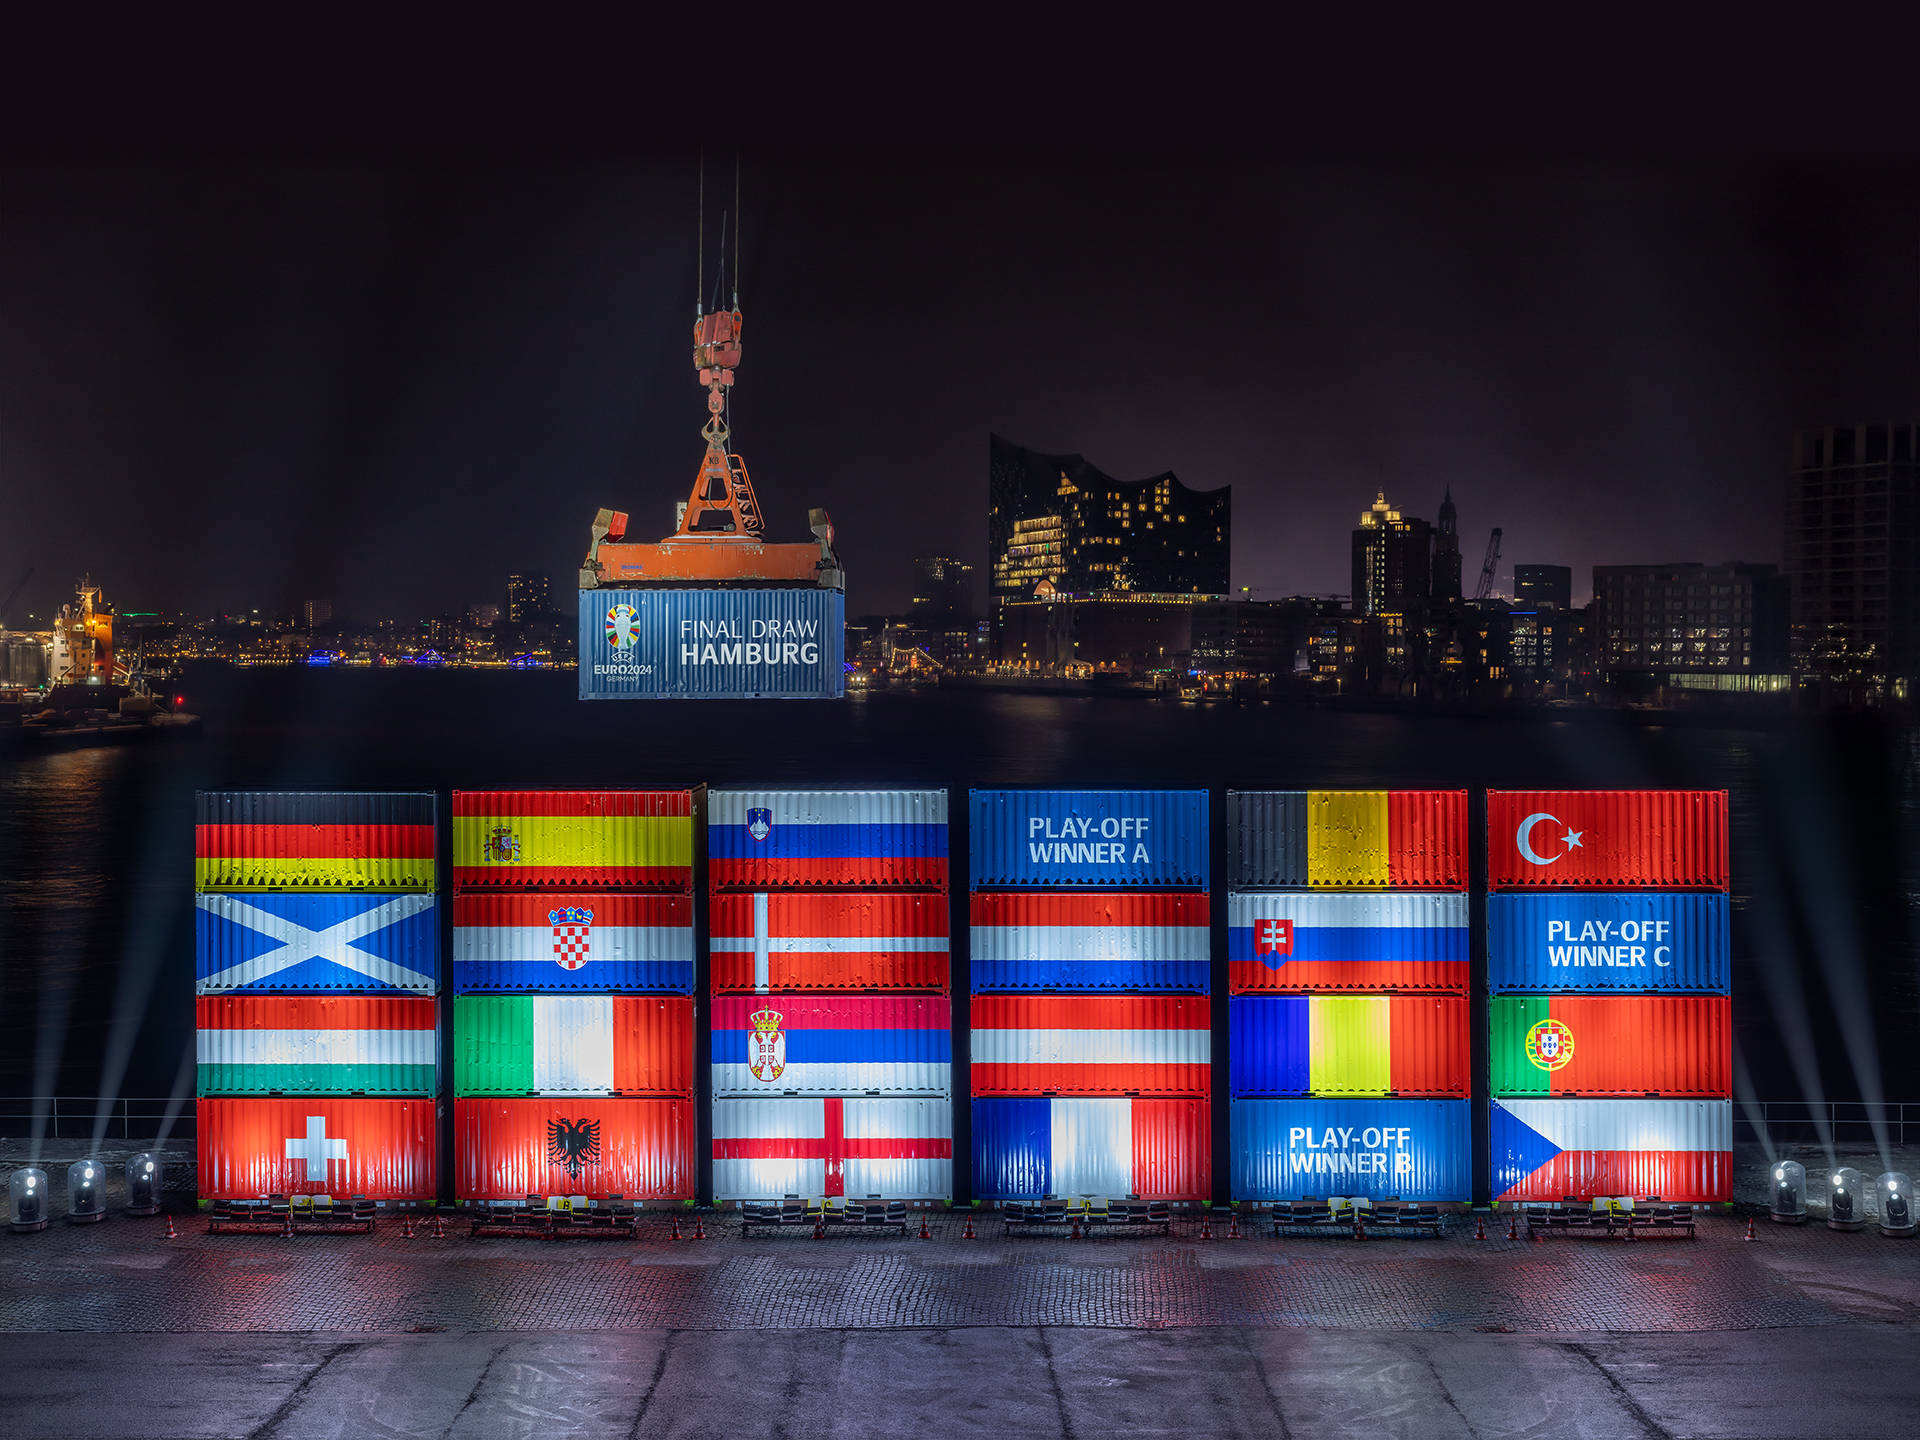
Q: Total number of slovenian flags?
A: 1